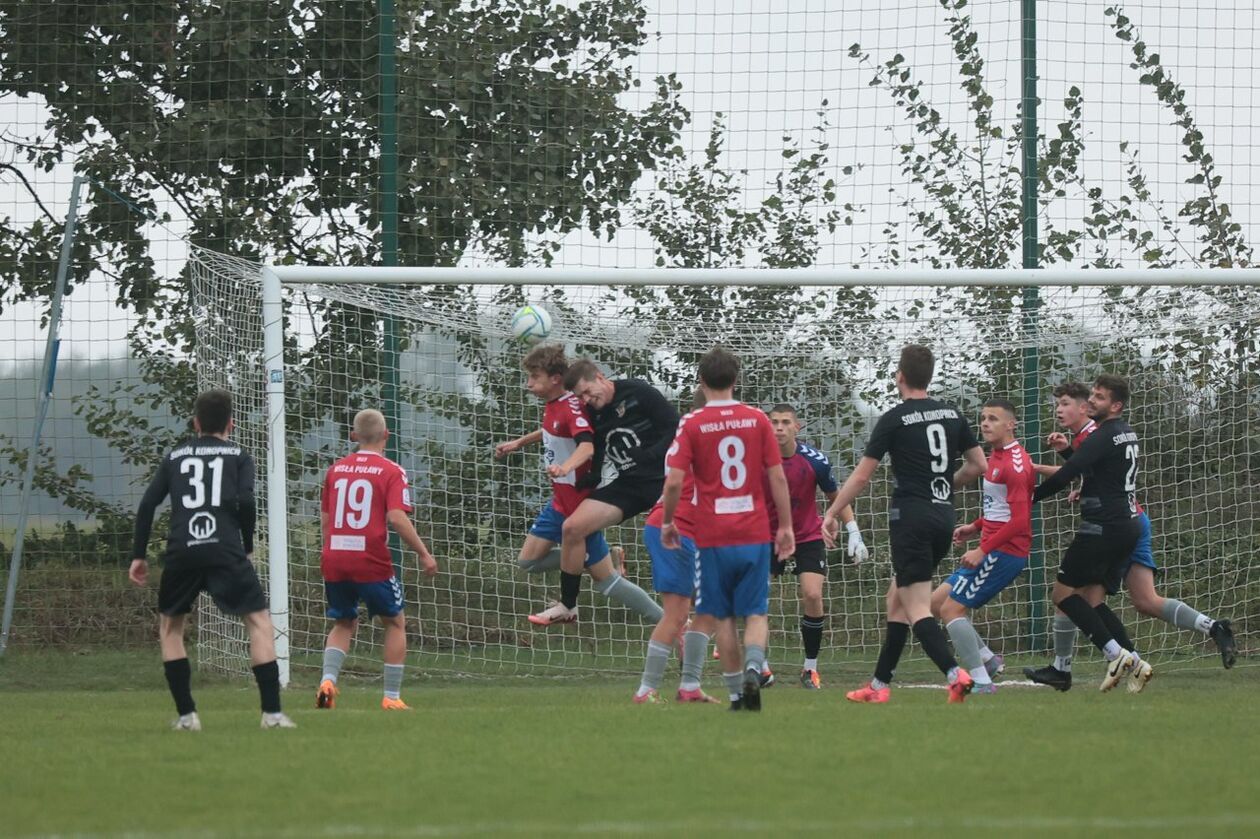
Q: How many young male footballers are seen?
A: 11